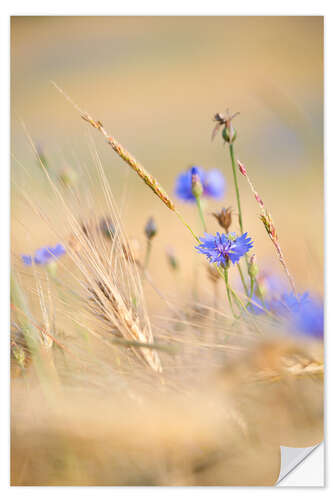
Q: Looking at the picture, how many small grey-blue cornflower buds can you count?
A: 2